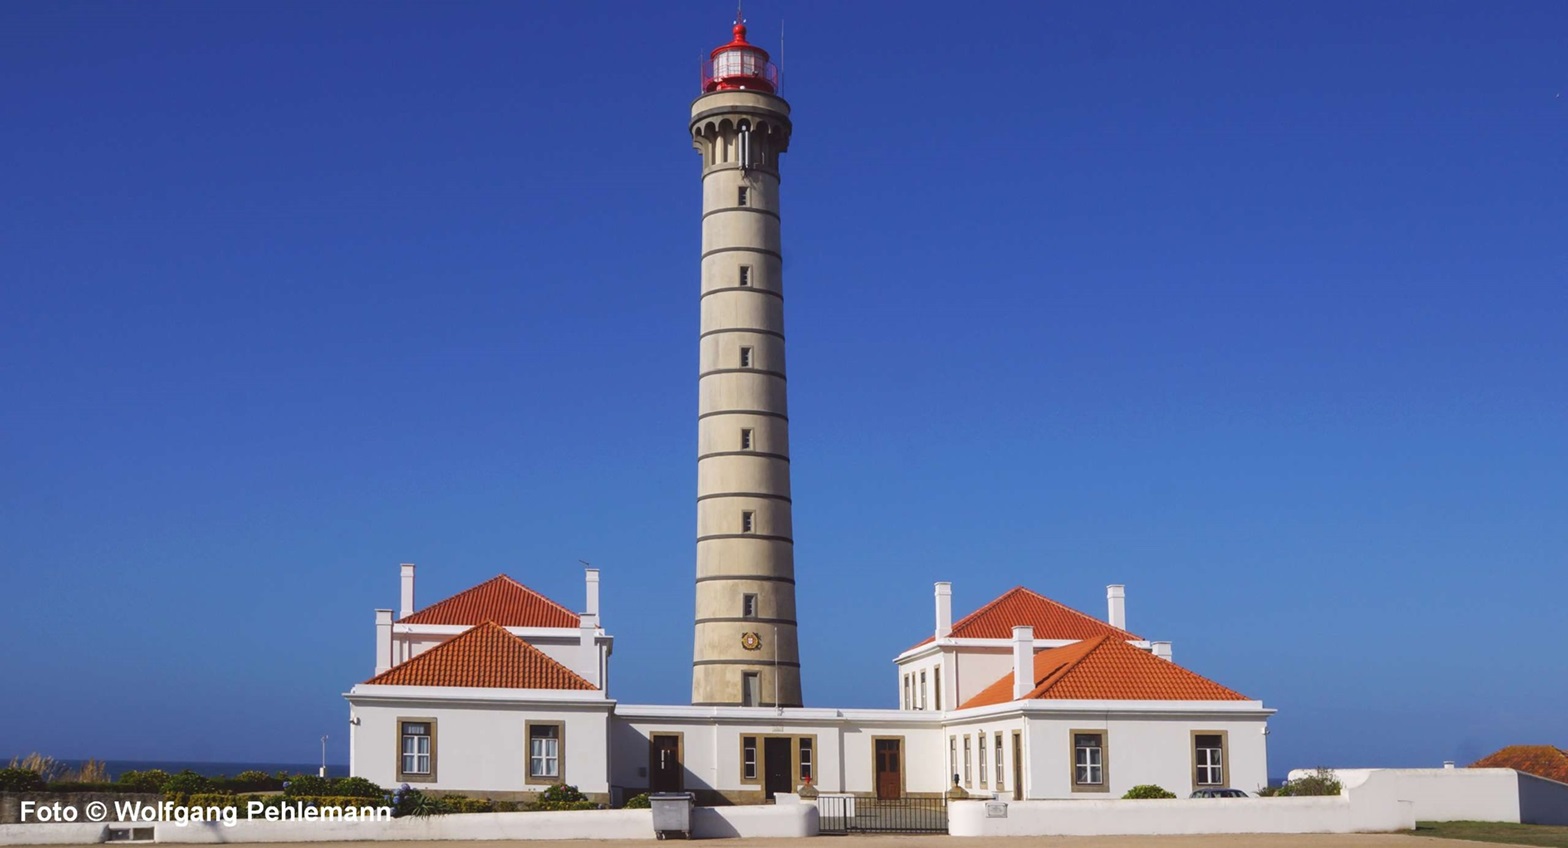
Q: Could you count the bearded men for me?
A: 0